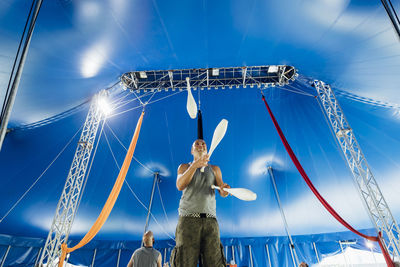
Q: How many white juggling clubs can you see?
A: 3